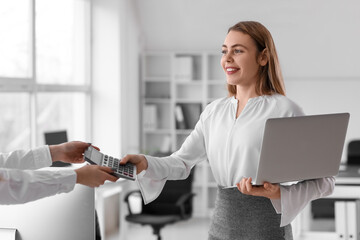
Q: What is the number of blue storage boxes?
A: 0